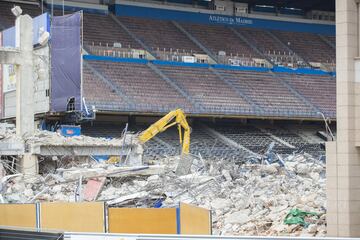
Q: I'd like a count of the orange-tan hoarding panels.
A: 4